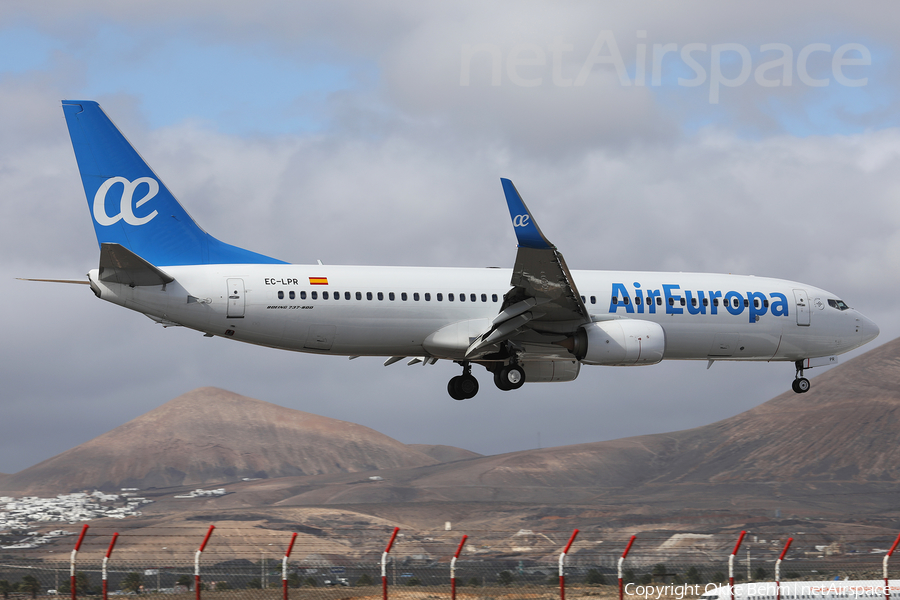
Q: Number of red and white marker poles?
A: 11